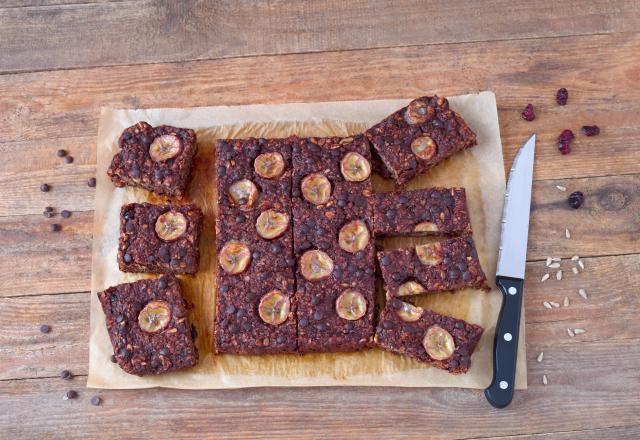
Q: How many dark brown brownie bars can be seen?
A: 9